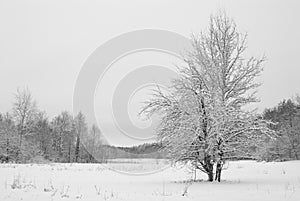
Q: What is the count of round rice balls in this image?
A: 0